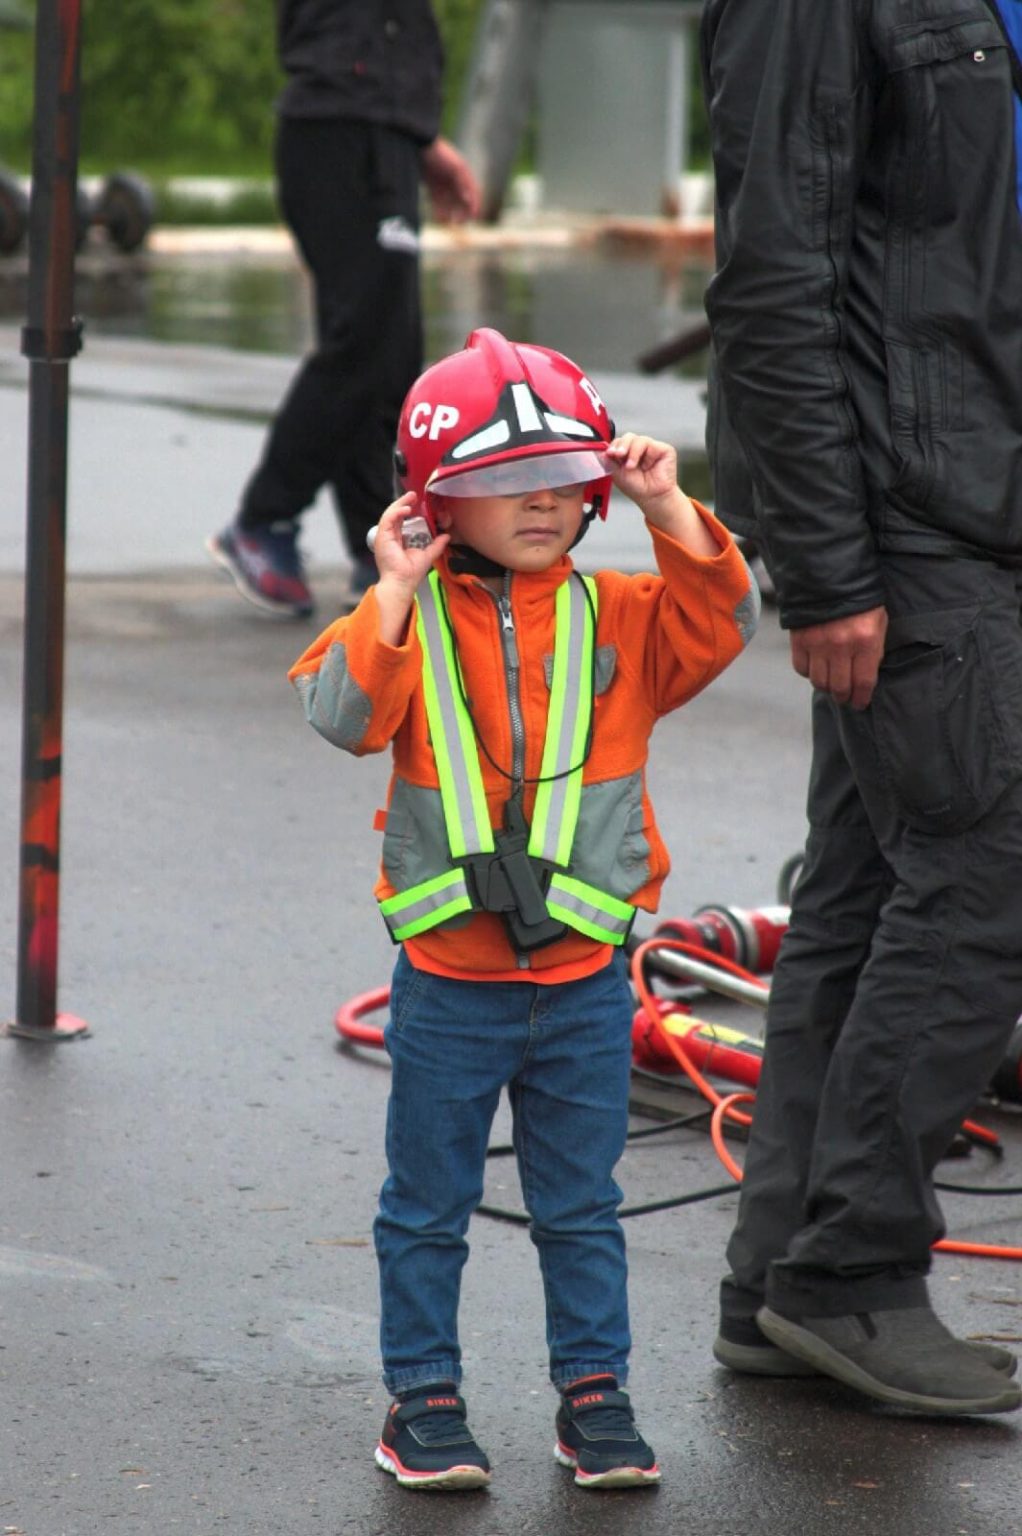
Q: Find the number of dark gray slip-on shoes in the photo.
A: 2